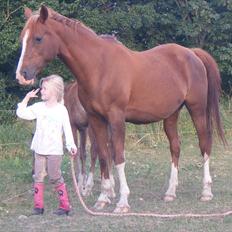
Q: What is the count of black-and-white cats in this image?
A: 0